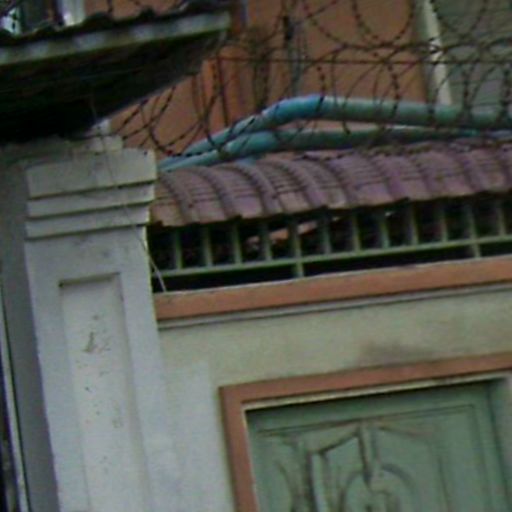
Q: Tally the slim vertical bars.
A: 12